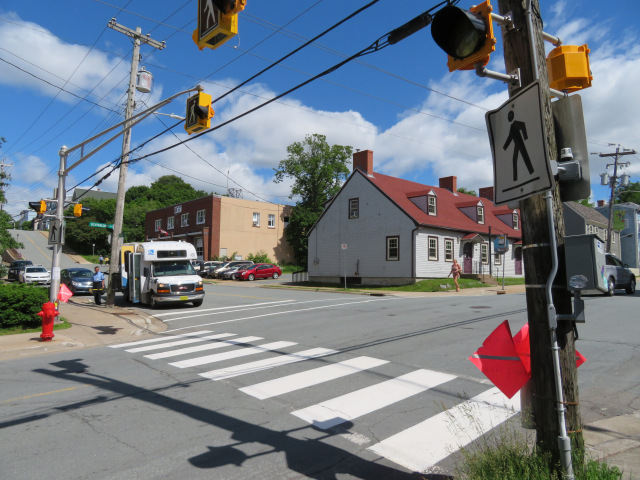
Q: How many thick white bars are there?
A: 8